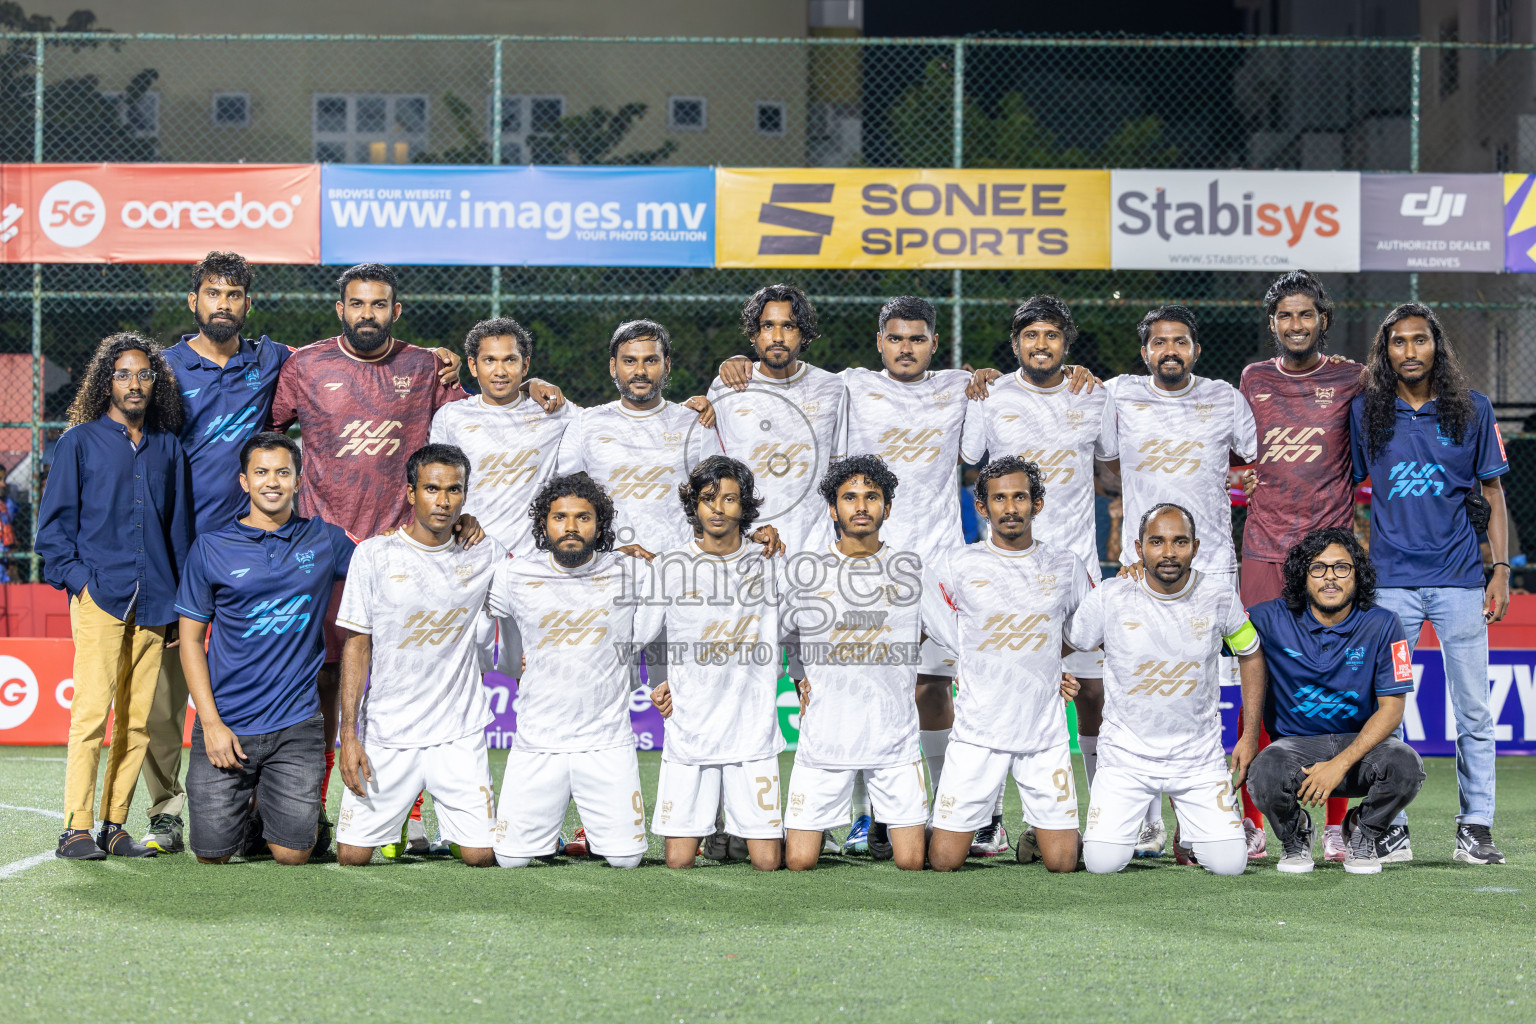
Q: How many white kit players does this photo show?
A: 12